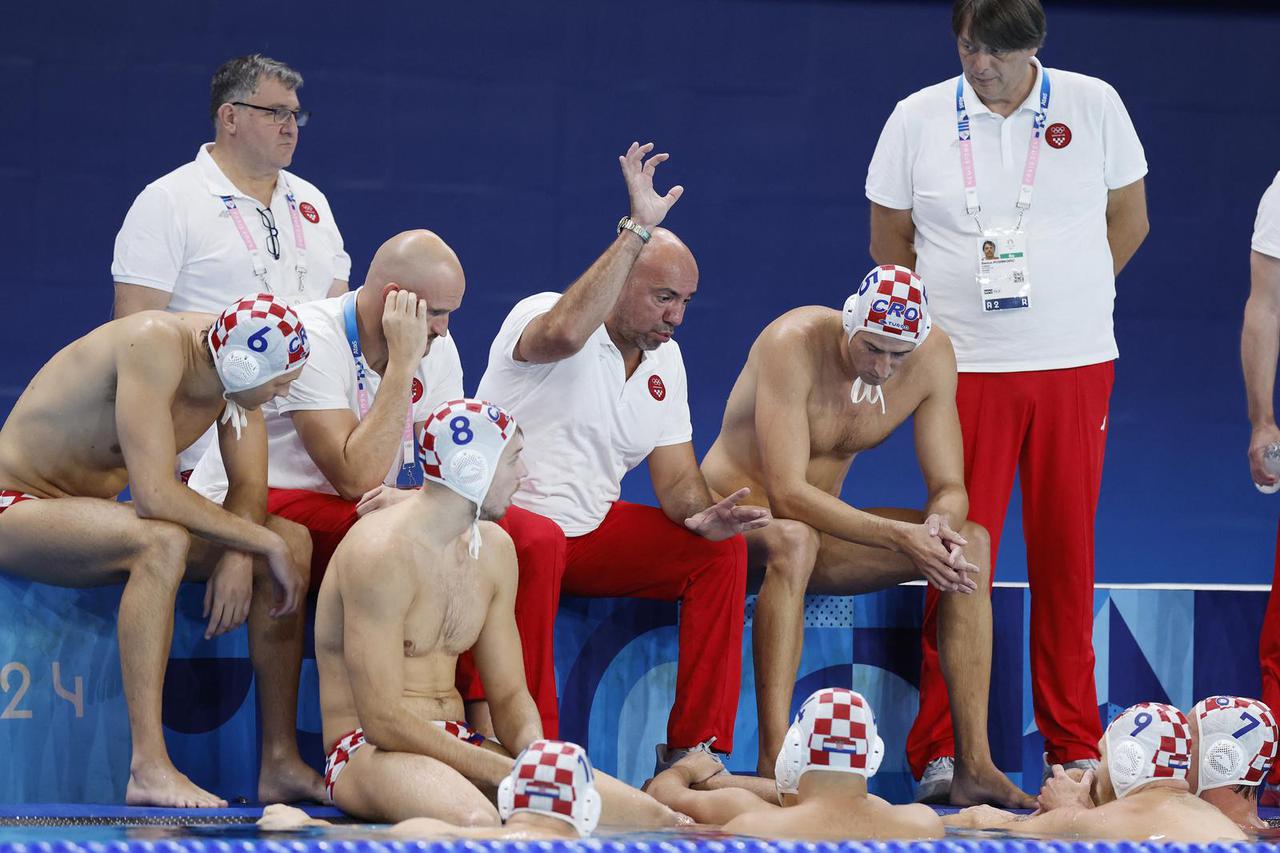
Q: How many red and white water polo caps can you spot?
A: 7